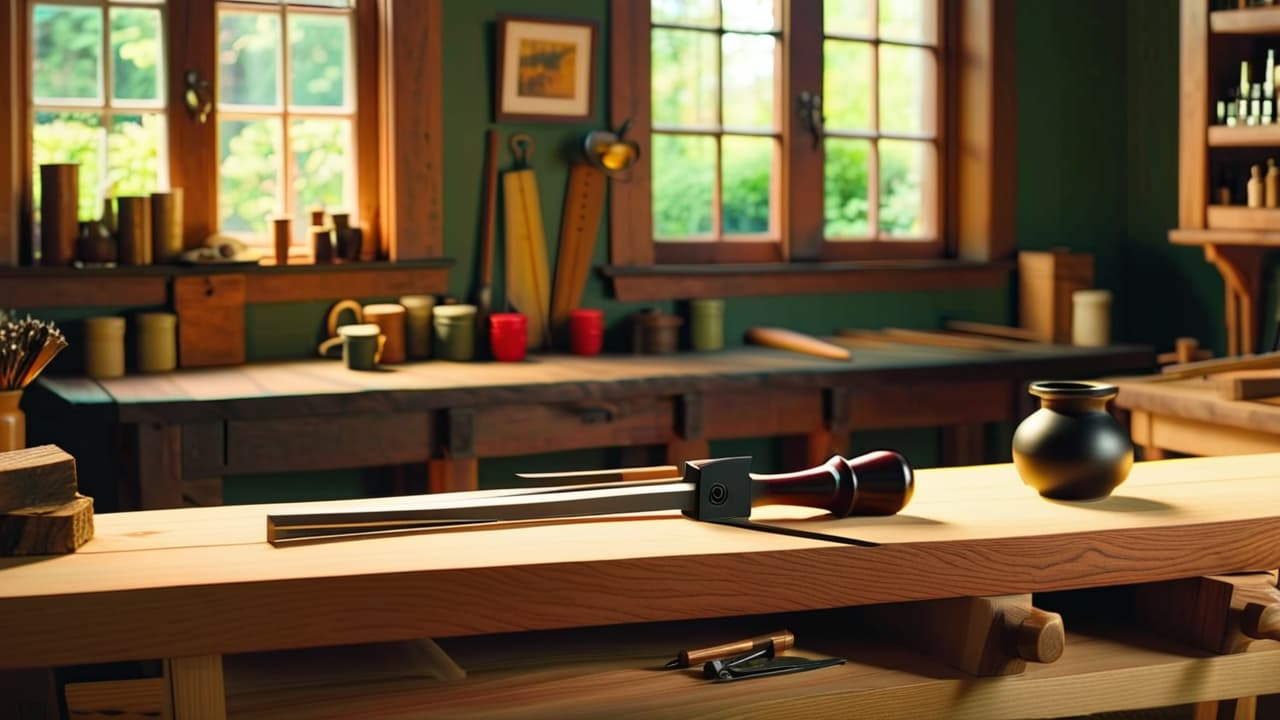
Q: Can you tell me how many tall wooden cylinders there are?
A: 3